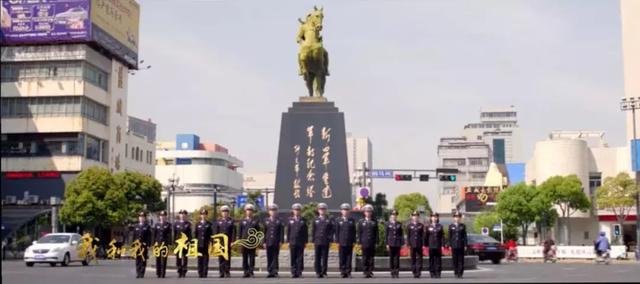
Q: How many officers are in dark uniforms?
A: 15